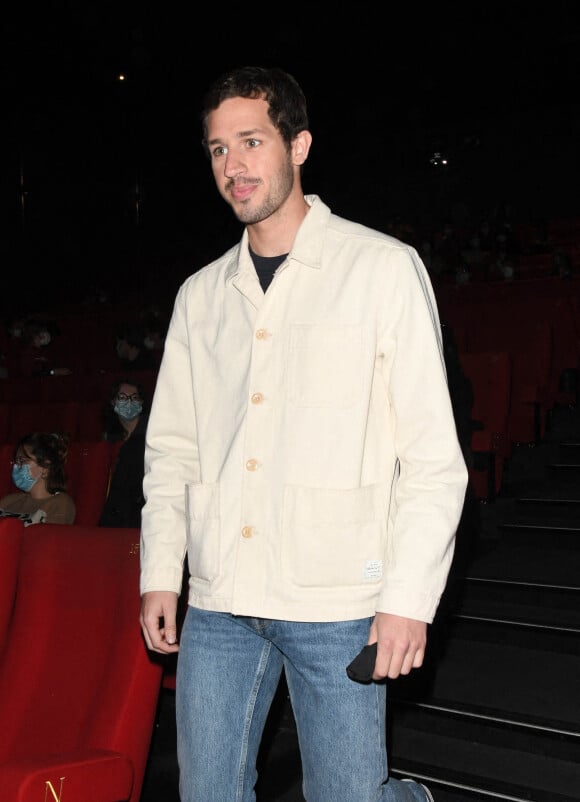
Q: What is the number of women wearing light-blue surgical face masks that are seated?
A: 2